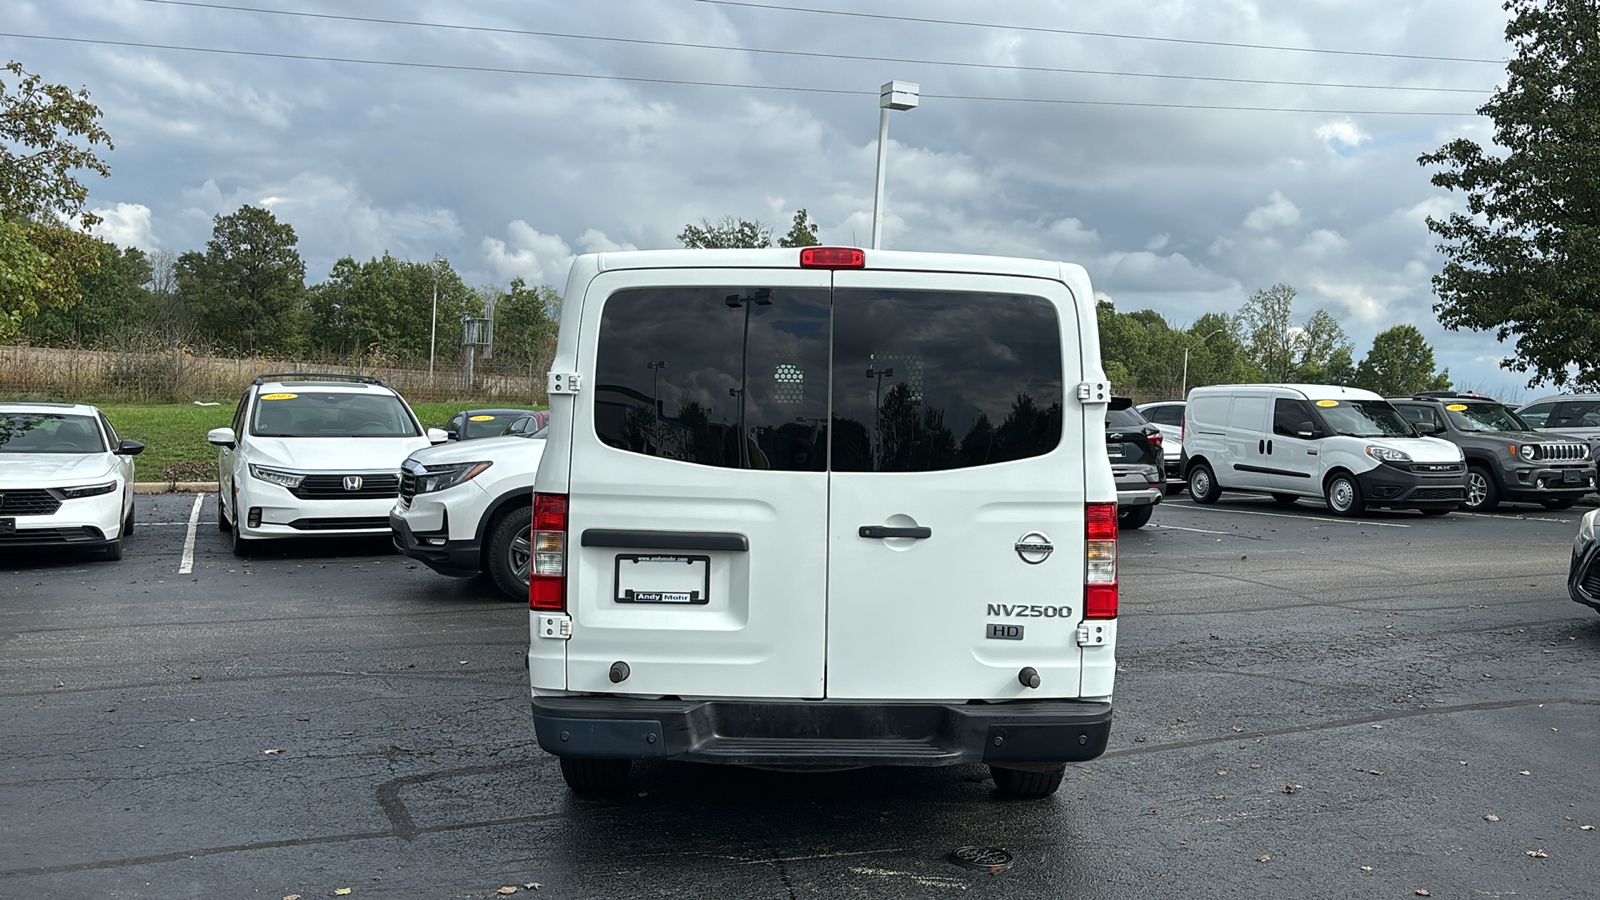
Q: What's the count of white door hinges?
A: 4